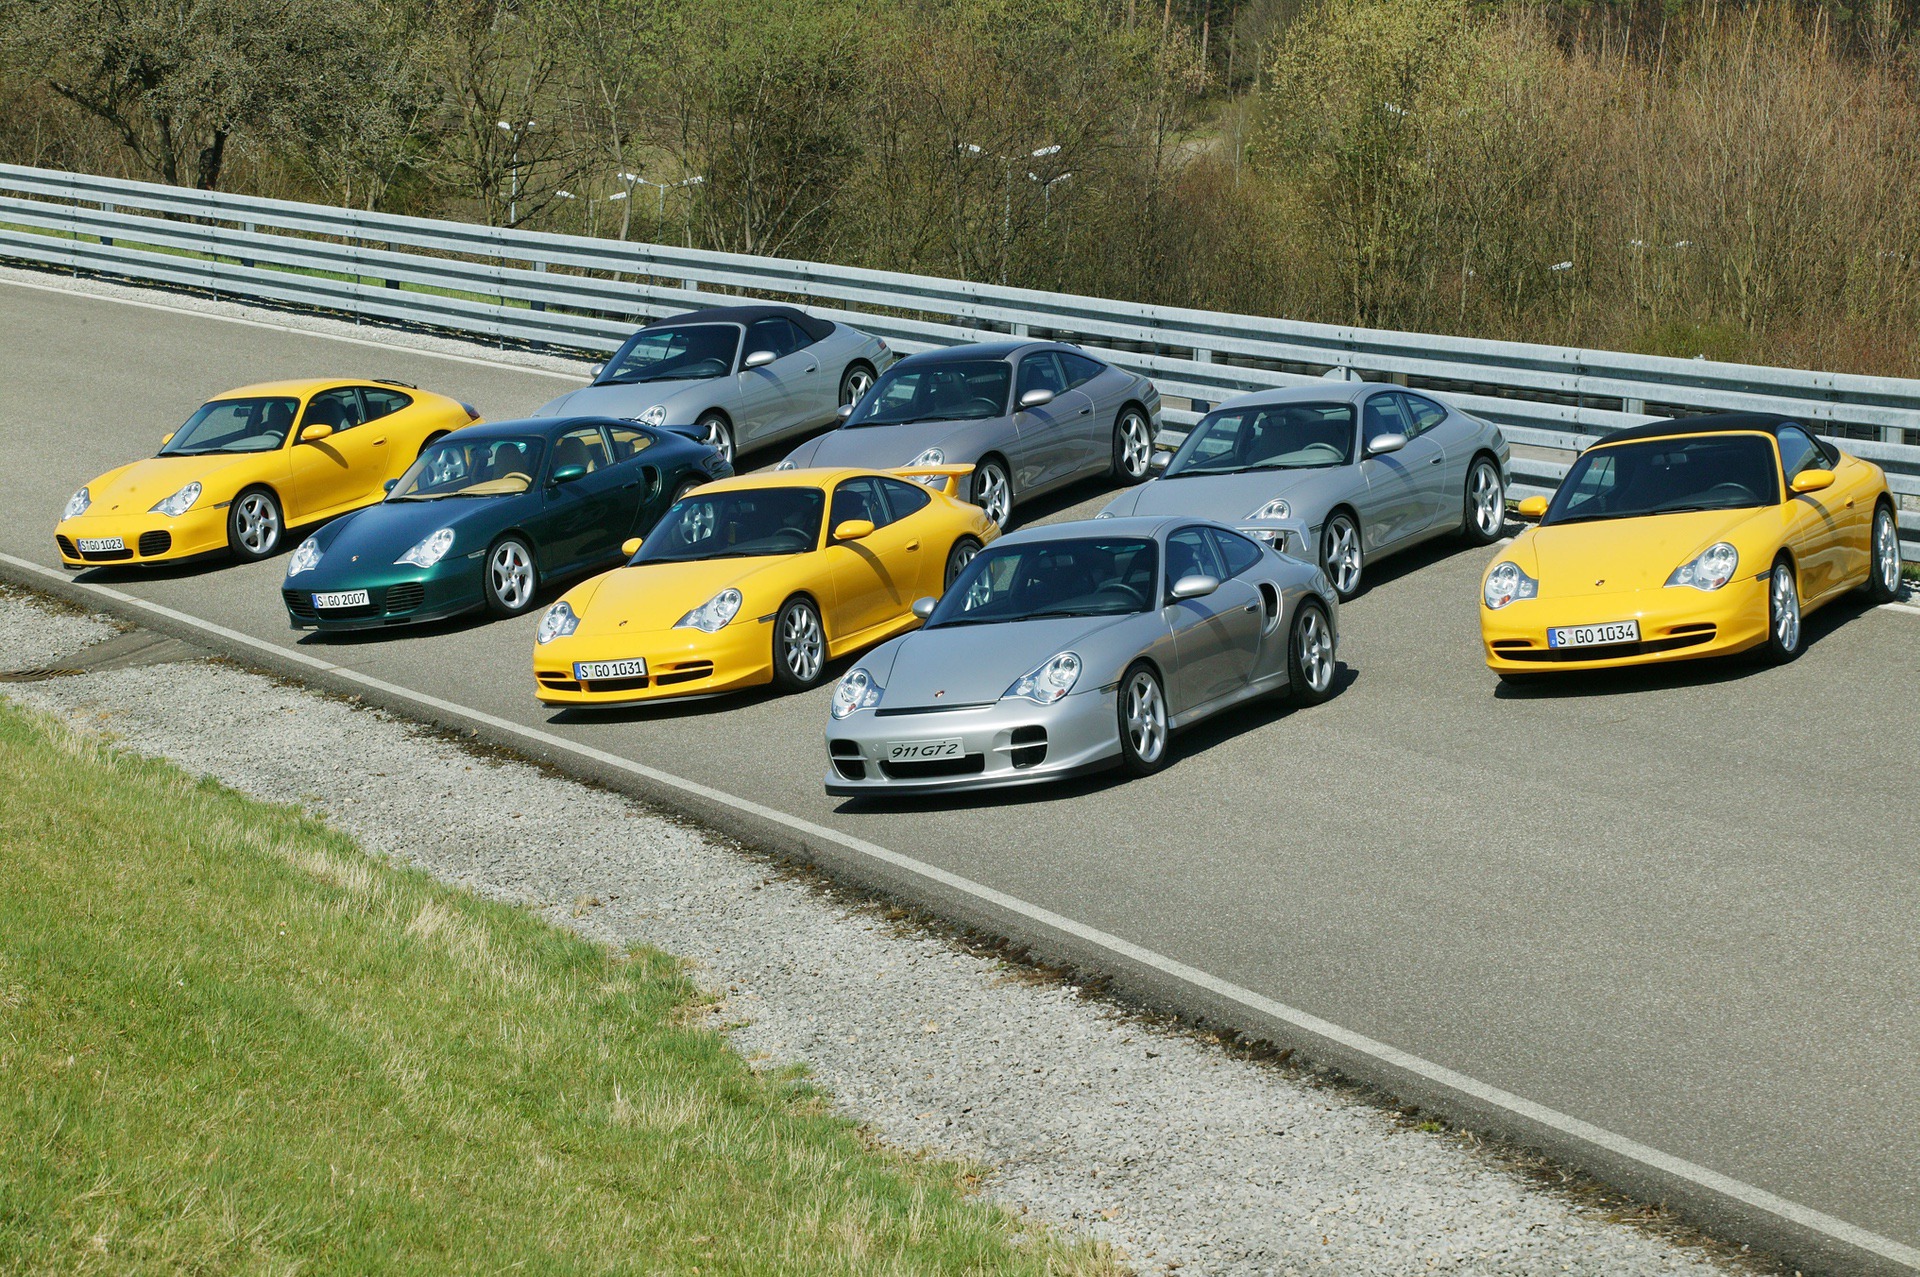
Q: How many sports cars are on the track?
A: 8